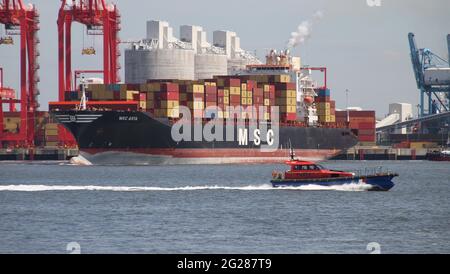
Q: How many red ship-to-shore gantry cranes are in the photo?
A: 2